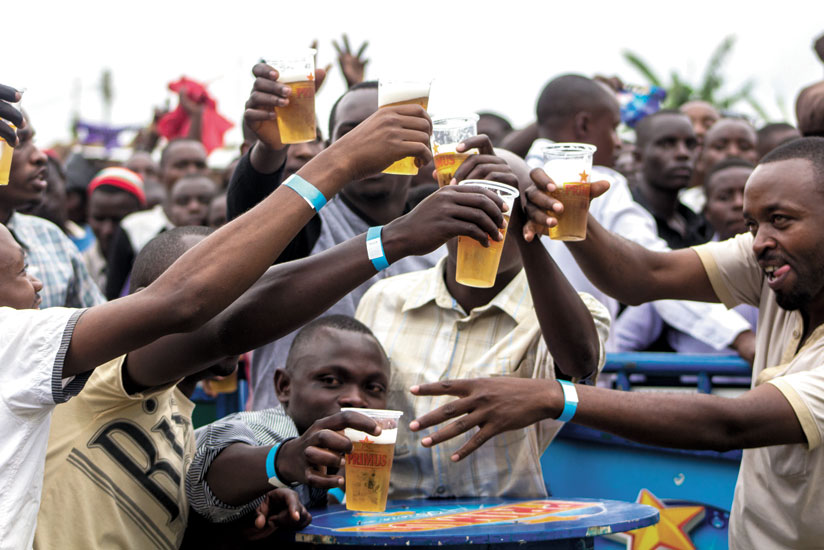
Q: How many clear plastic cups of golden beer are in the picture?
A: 7